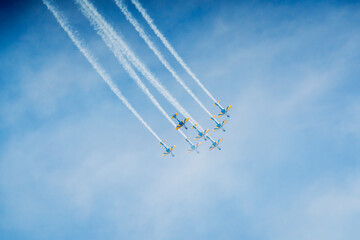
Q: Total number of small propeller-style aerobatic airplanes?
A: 7